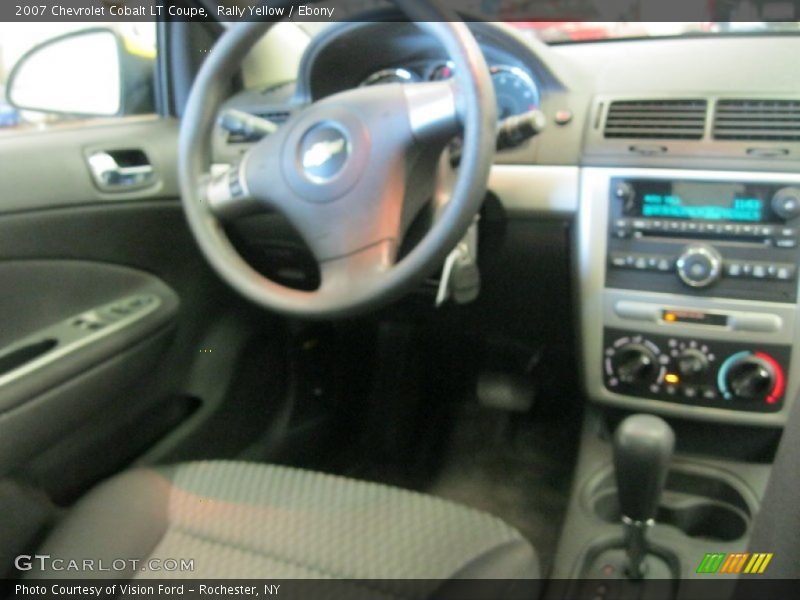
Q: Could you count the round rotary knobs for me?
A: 5